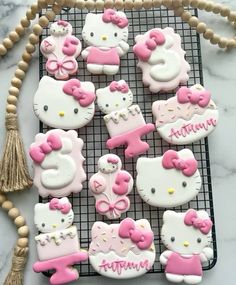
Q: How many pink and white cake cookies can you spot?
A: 2